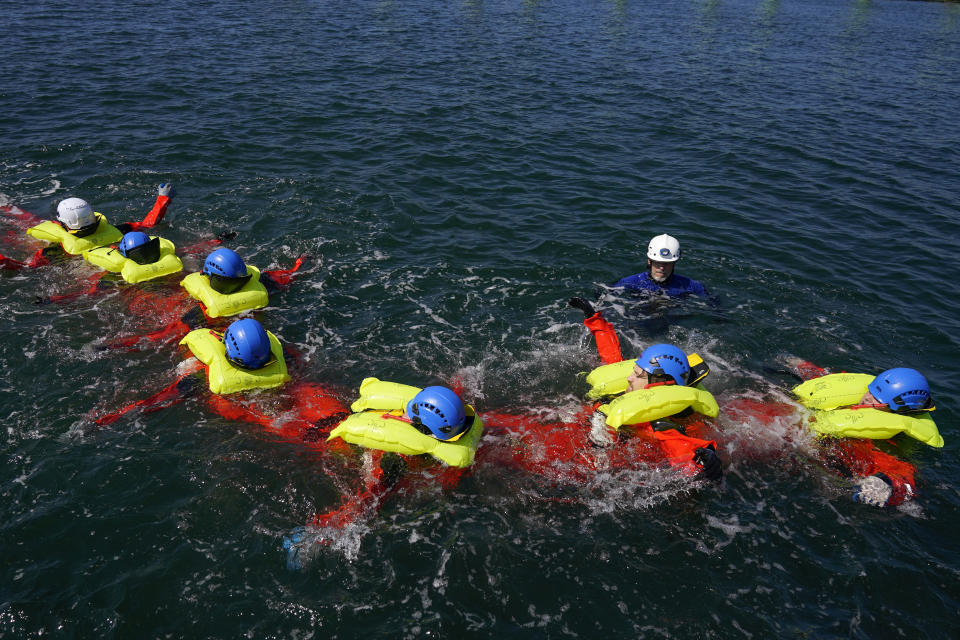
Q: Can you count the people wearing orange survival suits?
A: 7